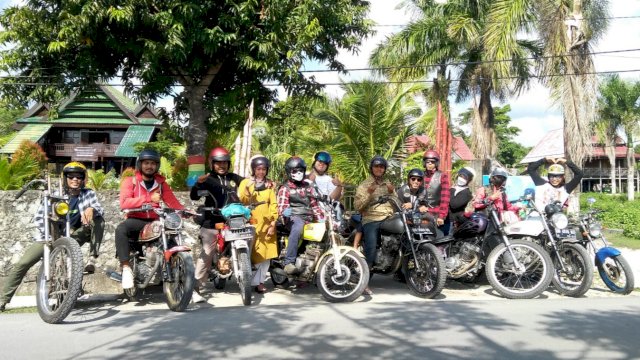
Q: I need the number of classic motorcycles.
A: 8